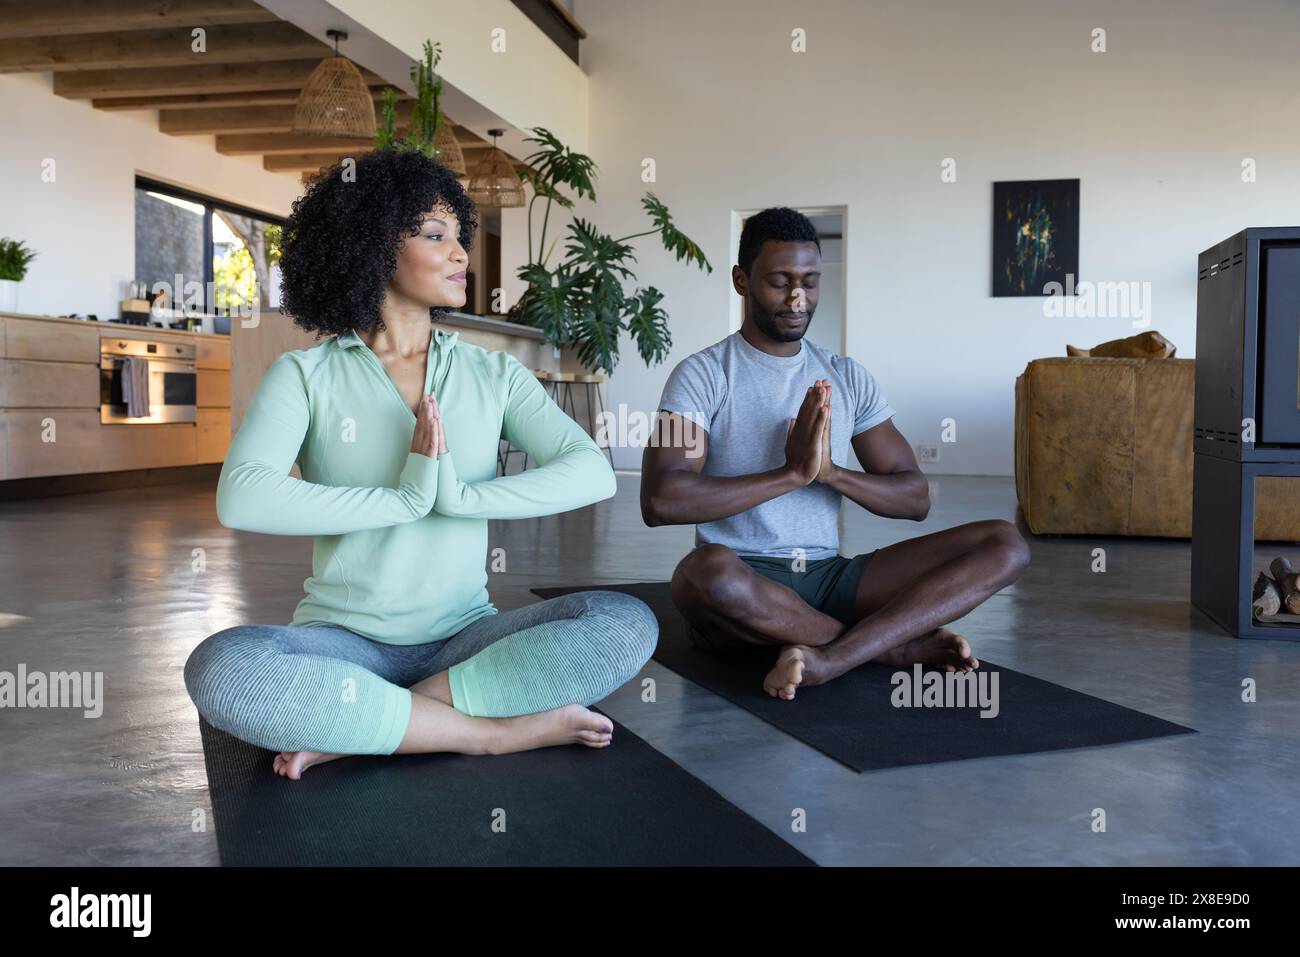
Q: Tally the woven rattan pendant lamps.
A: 3